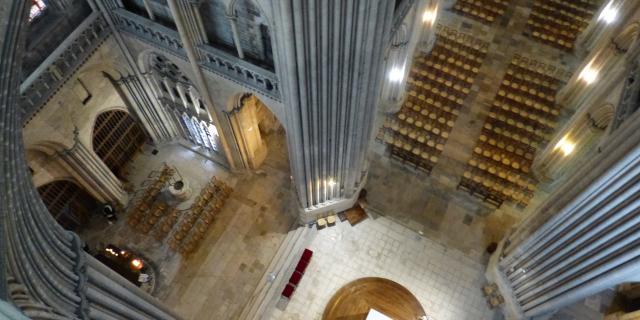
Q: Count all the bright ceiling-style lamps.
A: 5